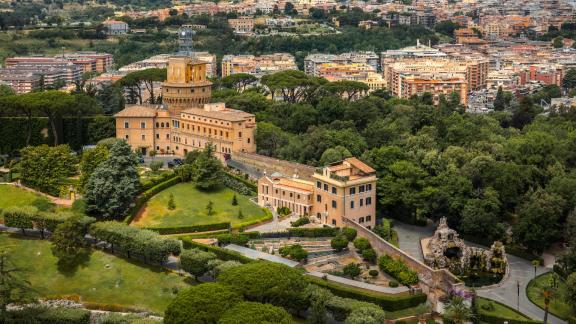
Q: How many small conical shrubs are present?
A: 4